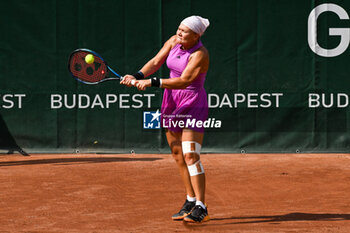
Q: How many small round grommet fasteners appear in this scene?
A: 4